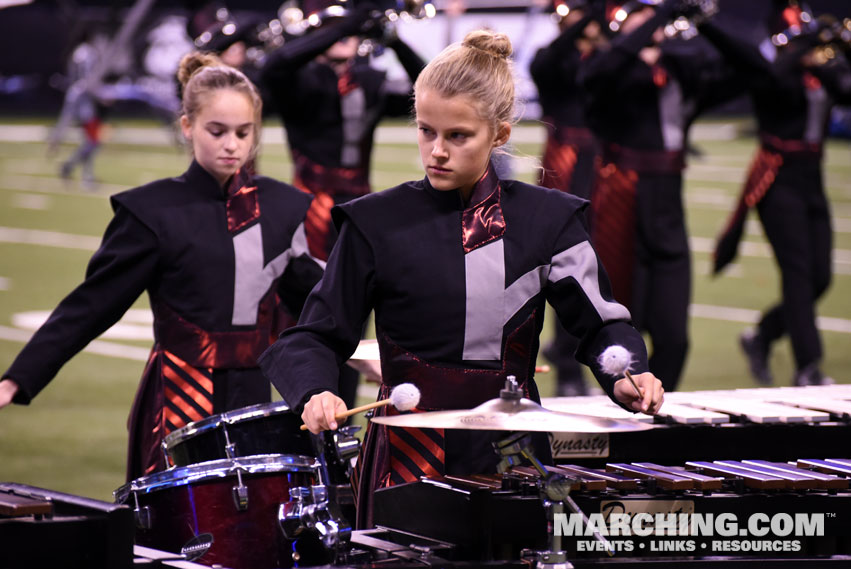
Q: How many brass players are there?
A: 5